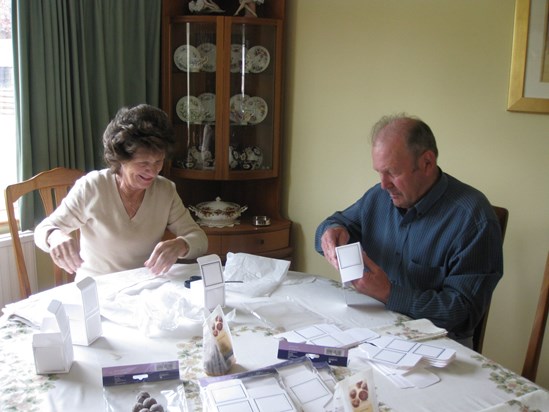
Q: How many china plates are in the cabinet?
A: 8